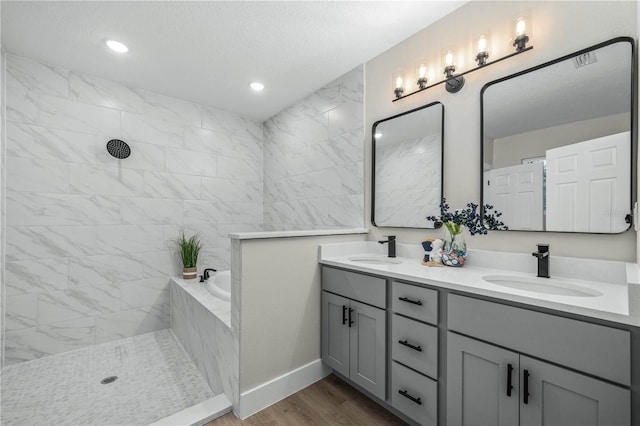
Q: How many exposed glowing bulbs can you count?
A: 5